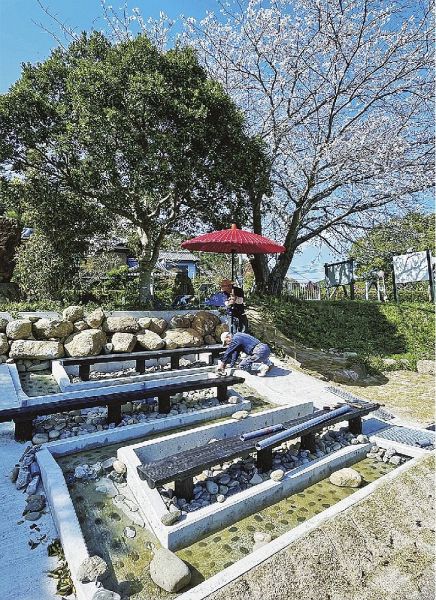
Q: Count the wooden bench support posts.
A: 12